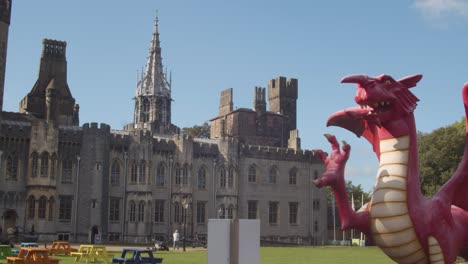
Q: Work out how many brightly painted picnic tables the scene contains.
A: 6